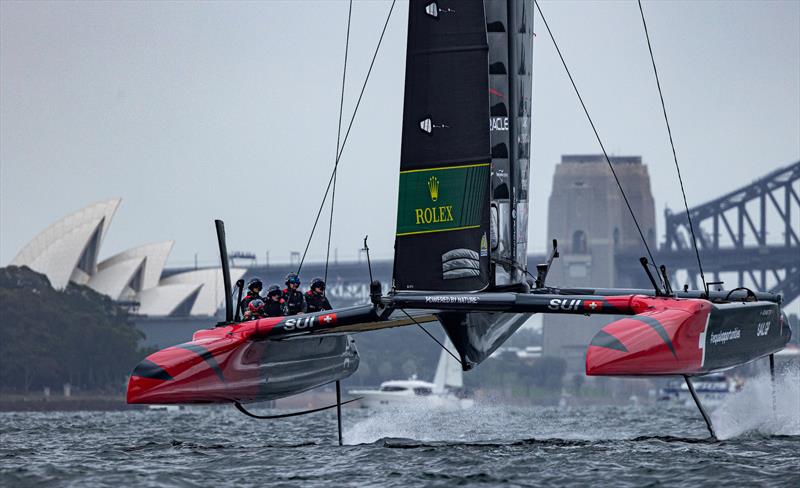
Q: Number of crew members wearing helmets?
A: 5